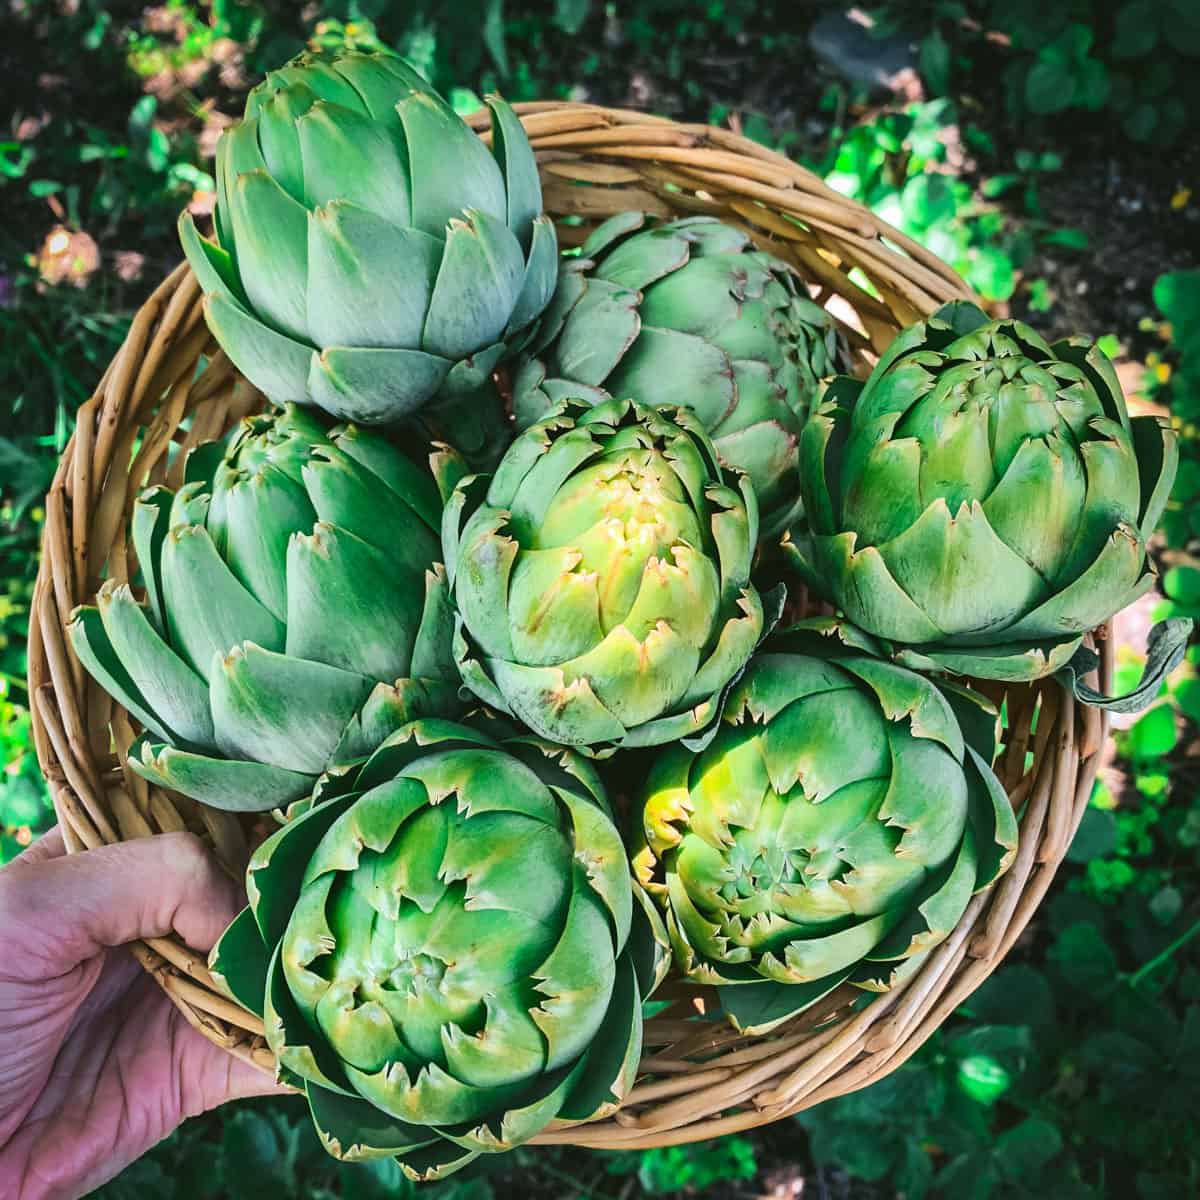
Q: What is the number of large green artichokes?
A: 7